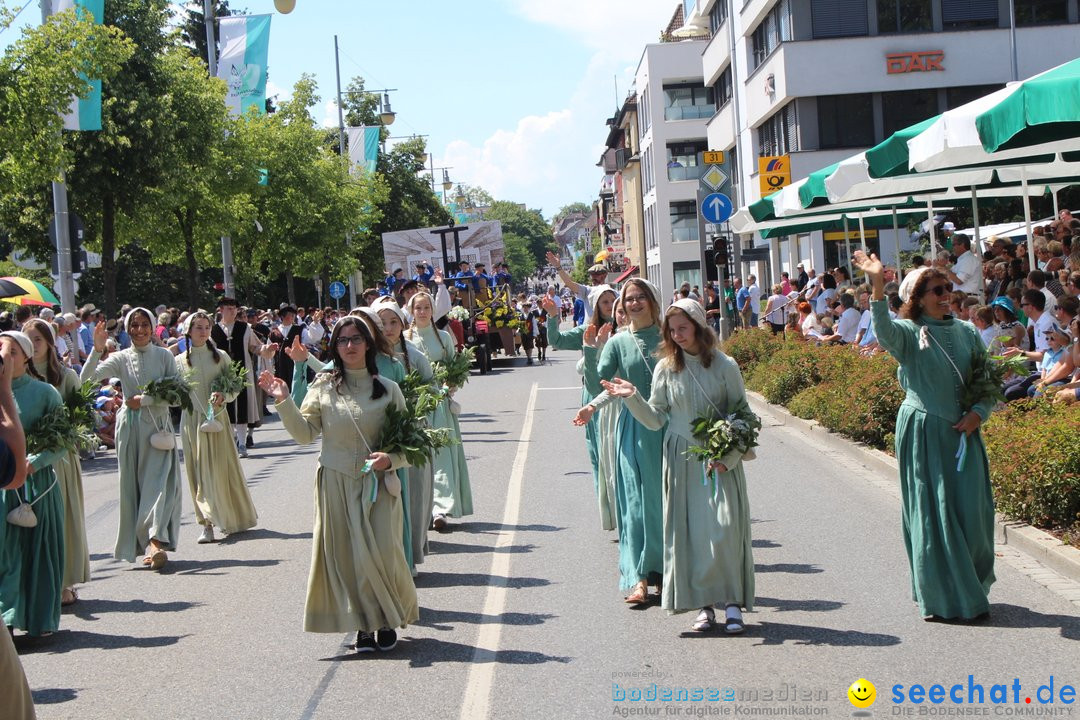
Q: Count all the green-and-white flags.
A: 3